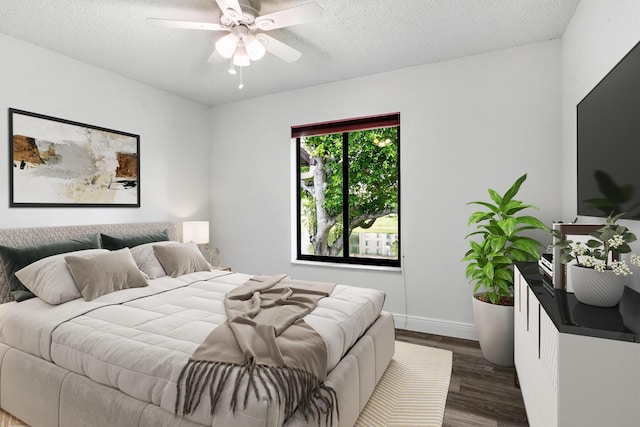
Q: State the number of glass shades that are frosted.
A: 3